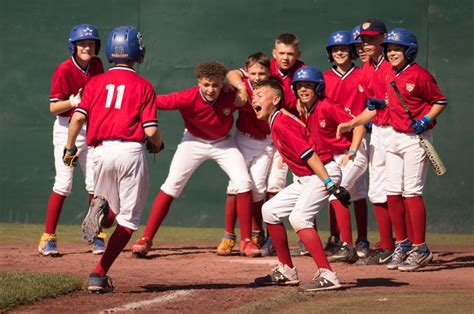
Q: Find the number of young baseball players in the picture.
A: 11